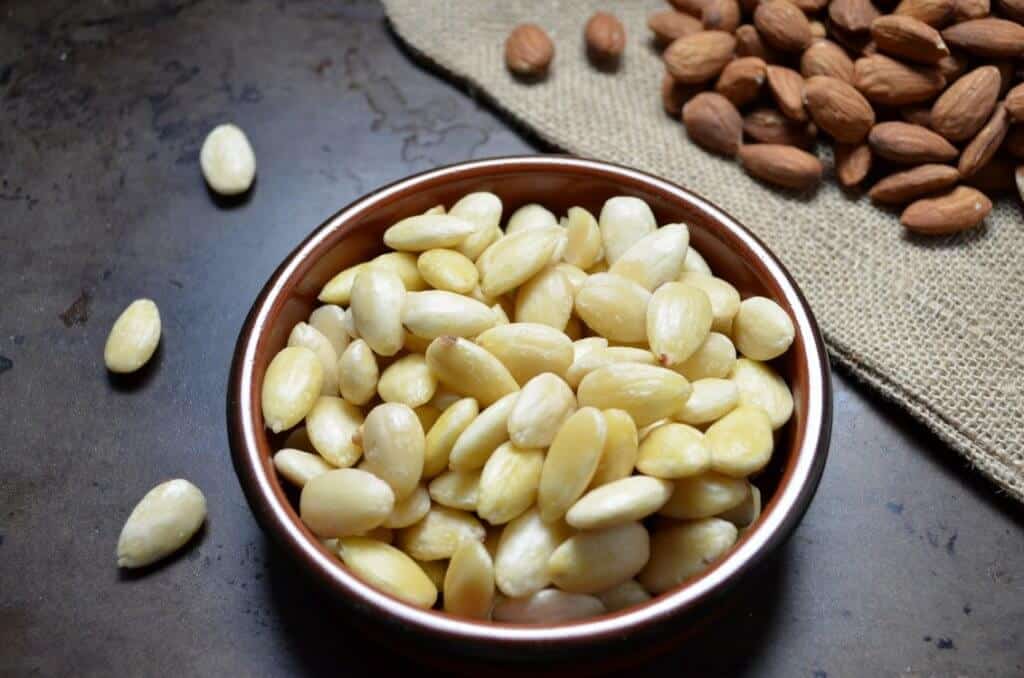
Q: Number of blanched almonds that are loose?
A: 3